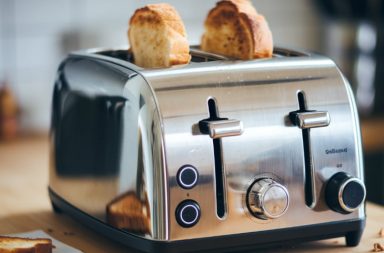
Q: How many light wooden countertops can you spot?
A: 1